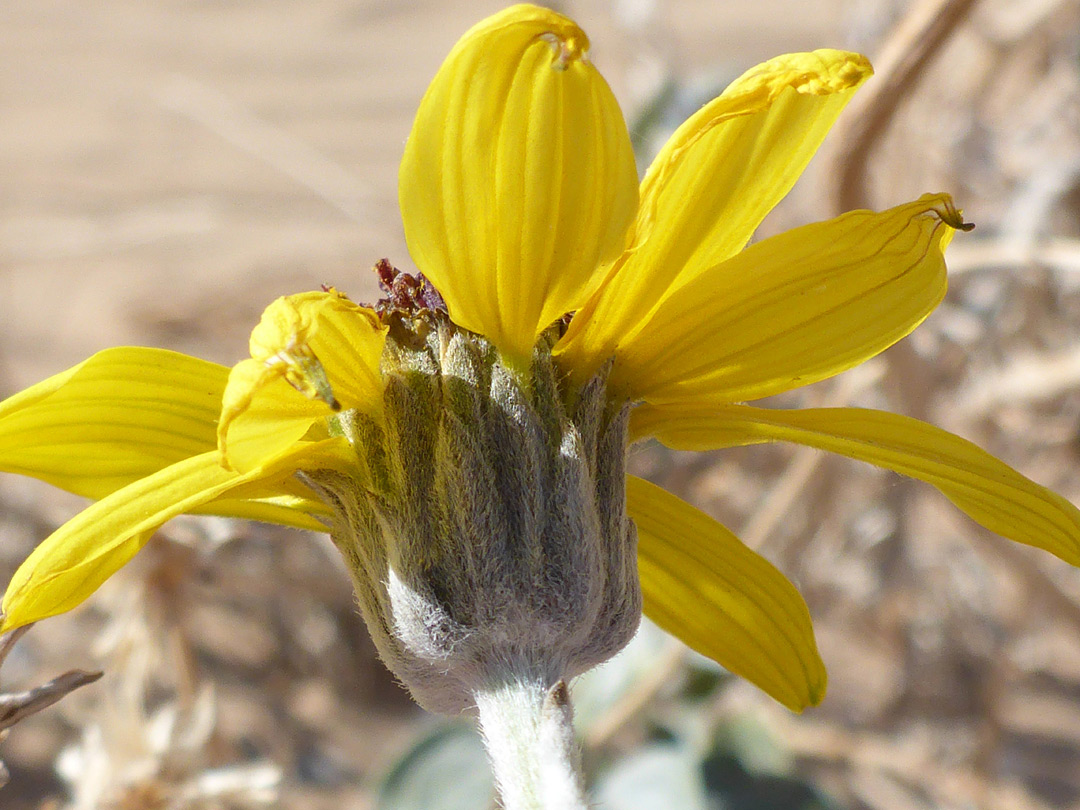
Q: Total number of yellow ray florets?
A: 8